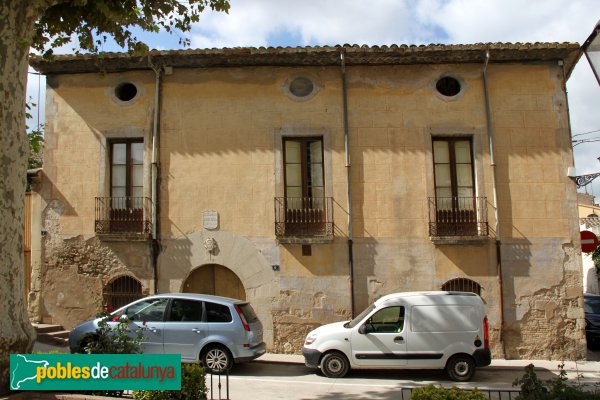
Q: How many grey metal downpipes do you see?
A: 3